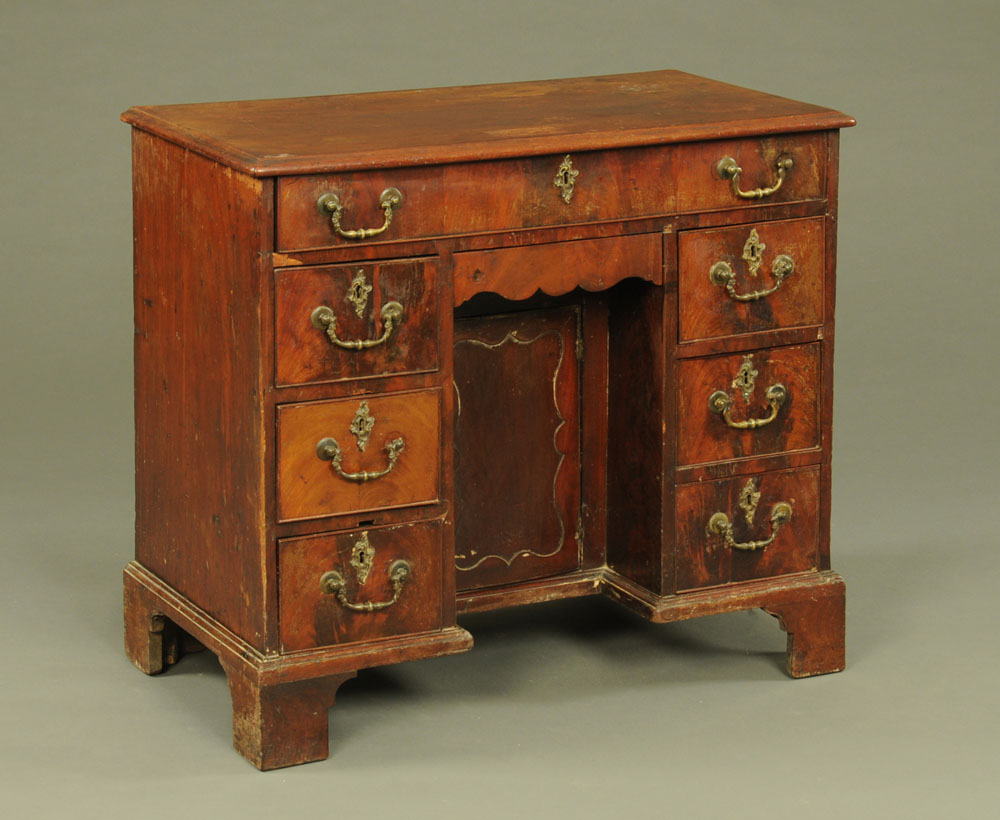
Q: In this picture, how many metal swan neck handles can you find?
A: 8